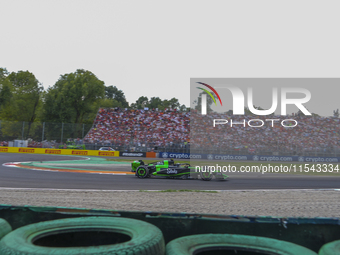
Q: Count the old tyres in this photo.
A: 4